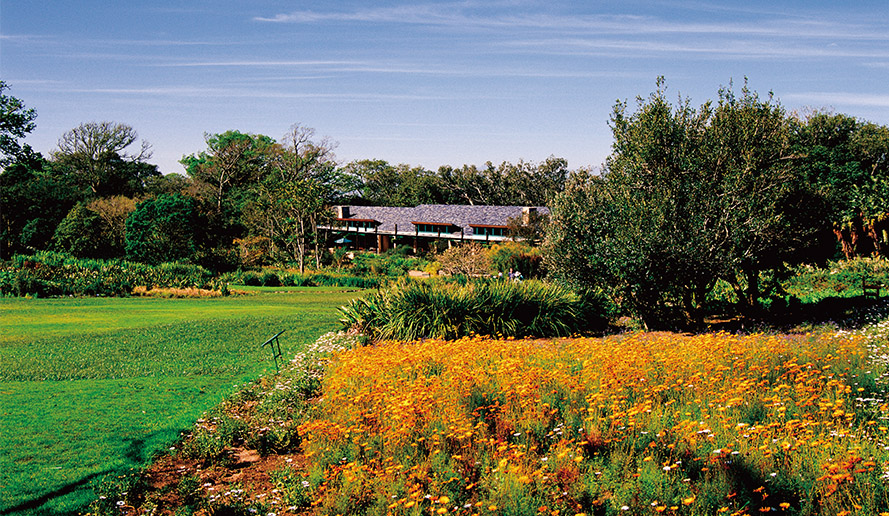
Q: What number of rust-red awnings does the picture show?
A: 3